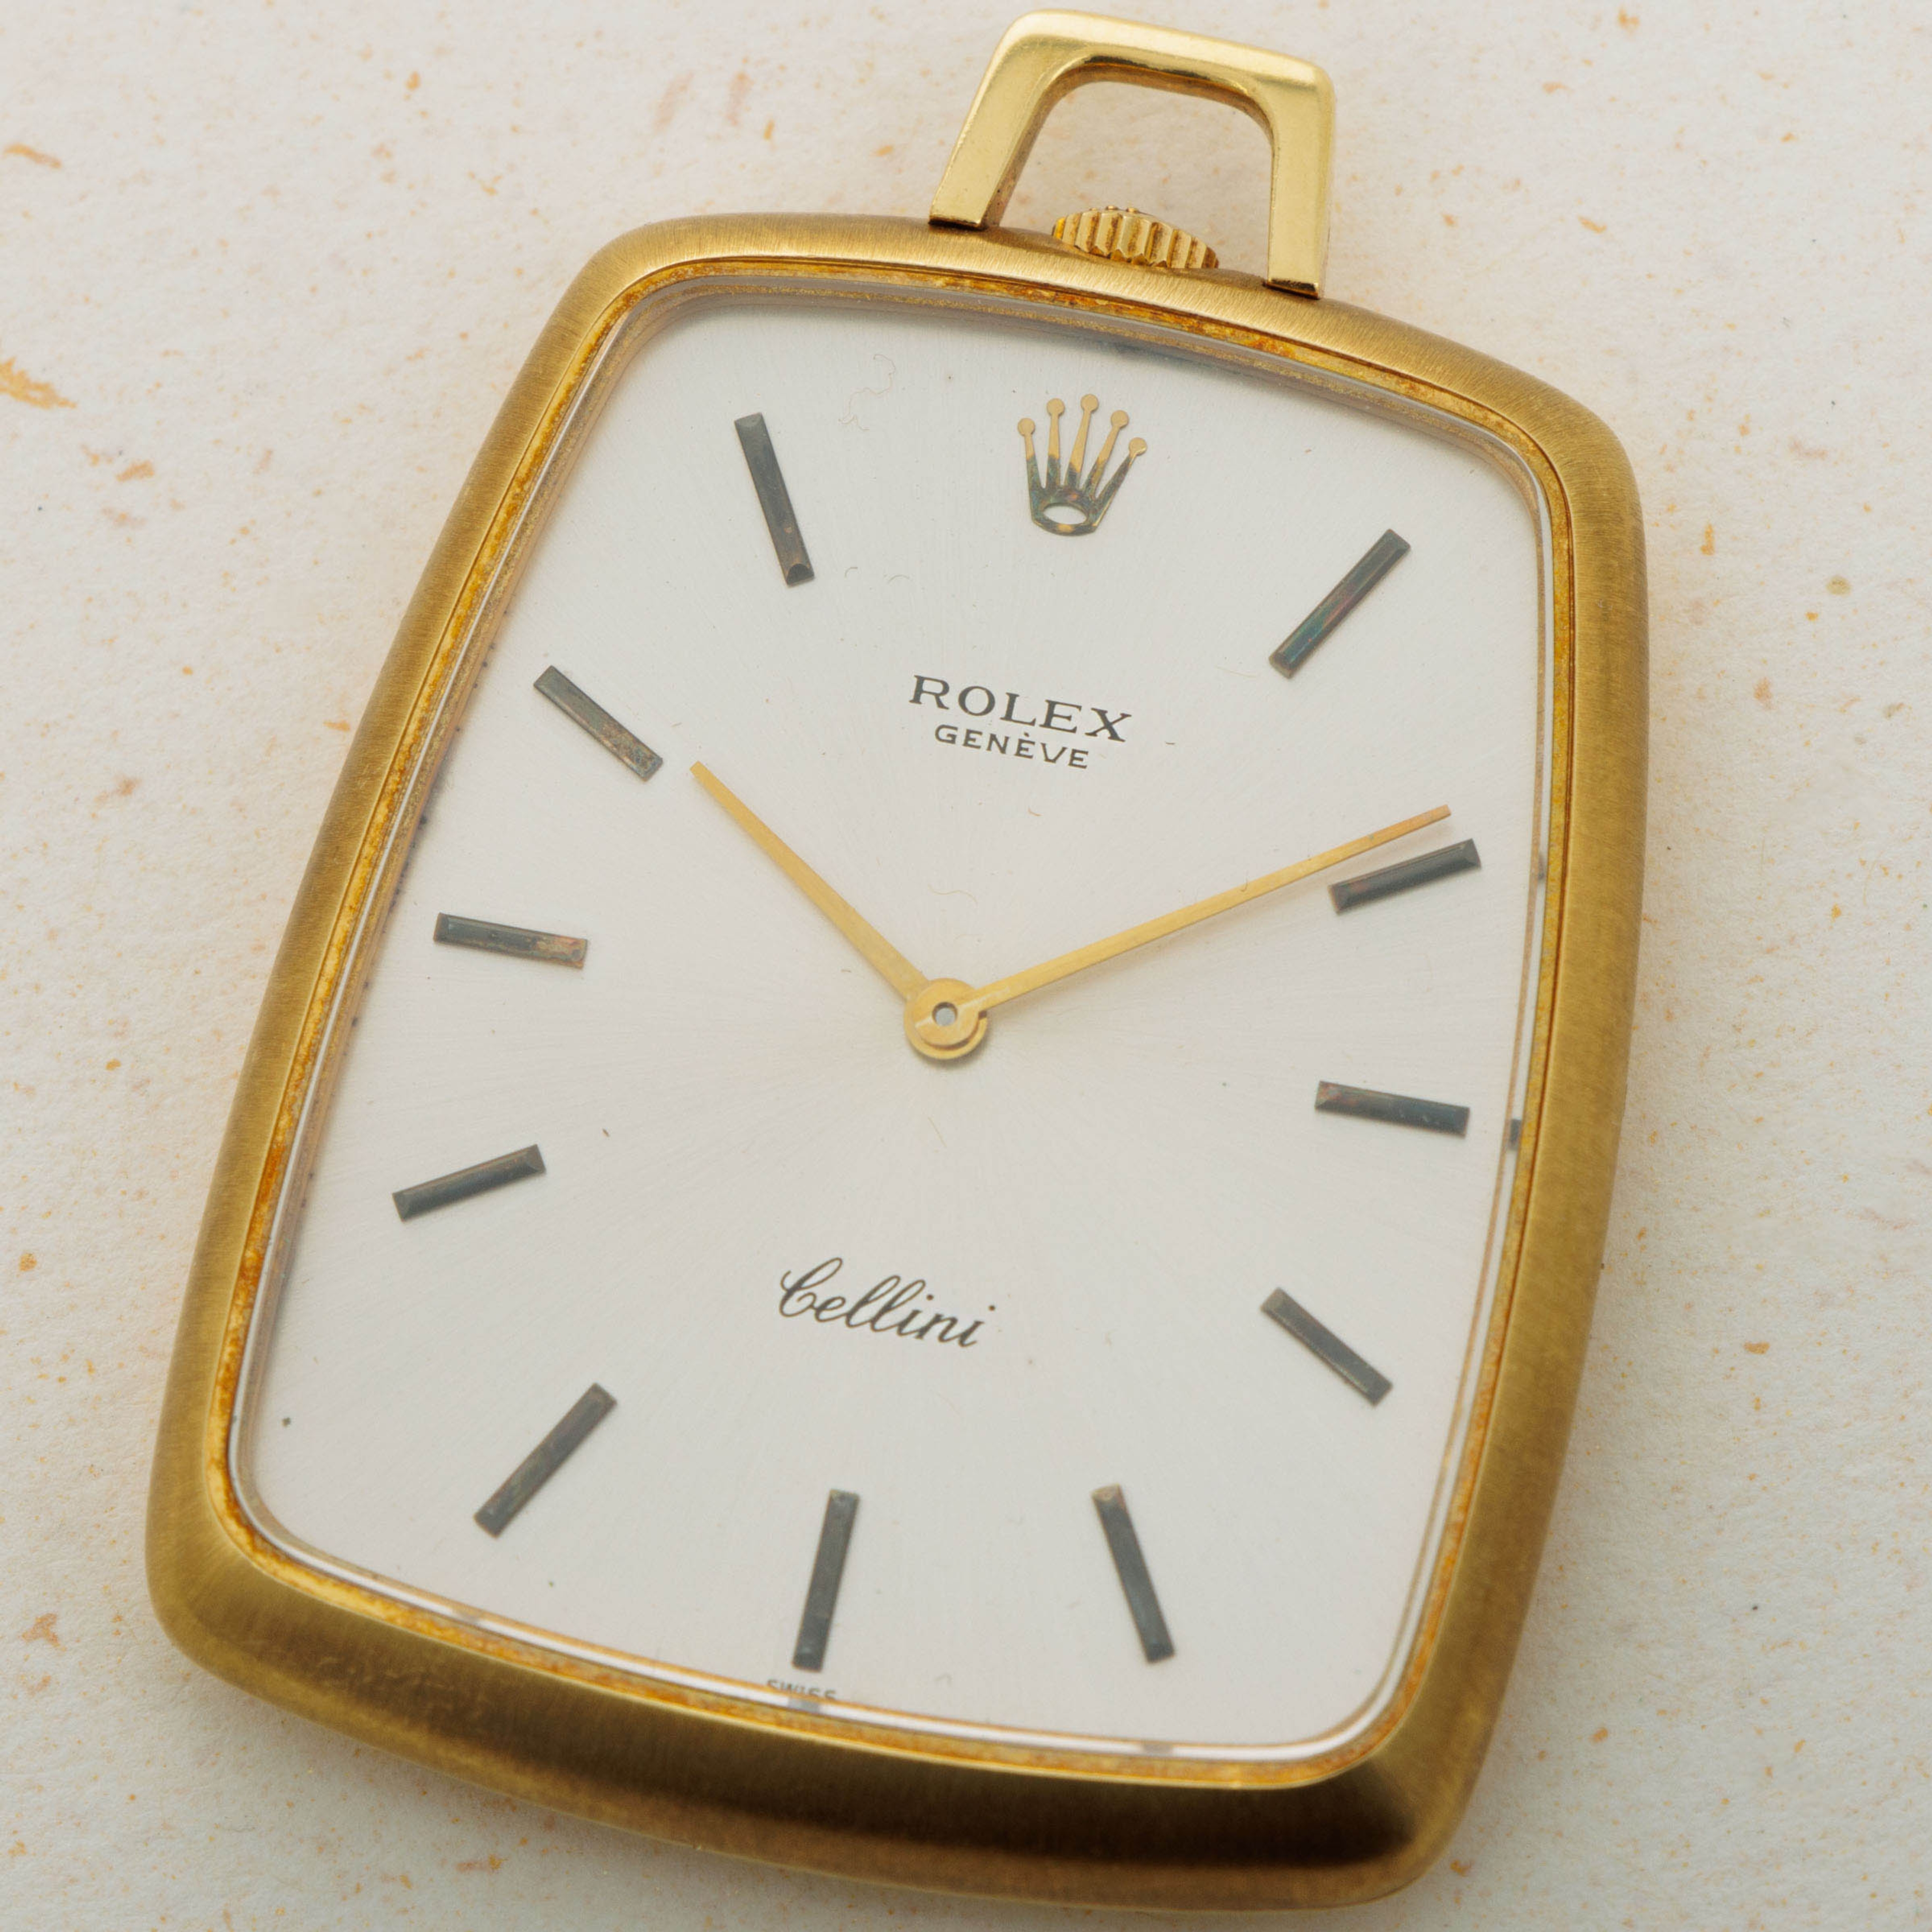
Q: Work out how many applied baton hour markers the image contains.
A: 11